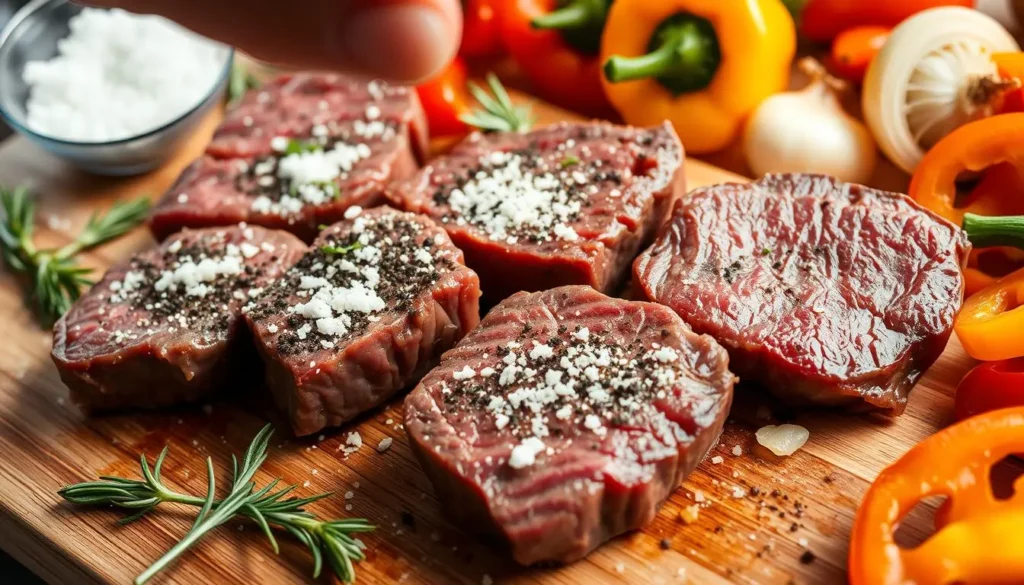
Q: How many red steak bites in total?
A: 6